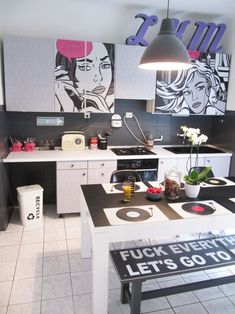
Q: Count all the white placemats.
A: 6